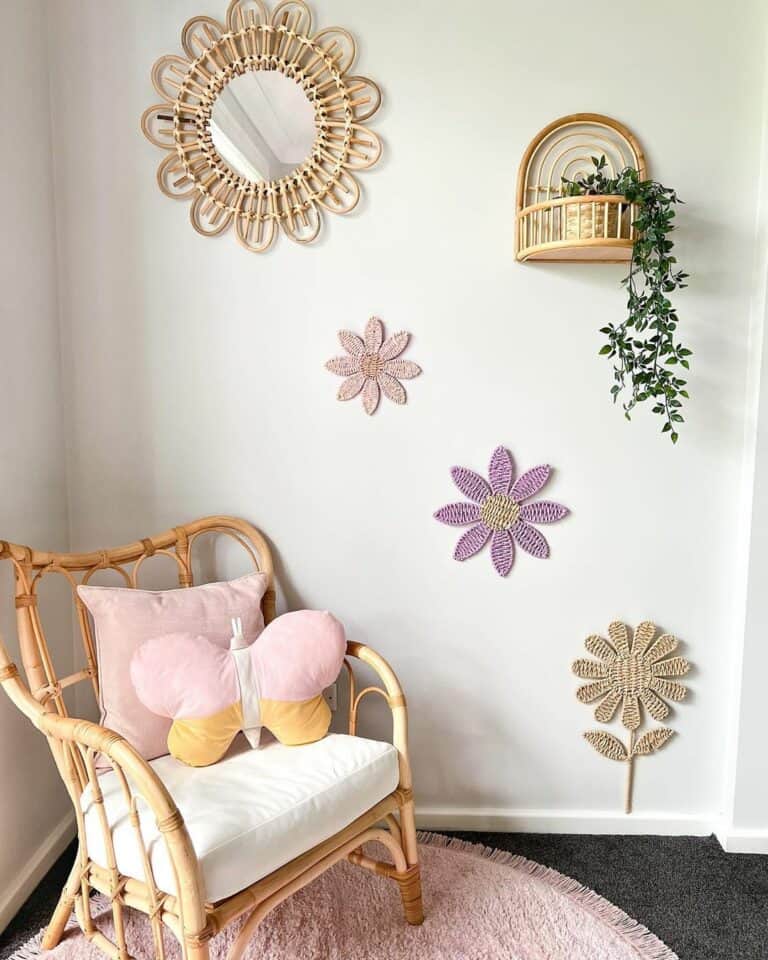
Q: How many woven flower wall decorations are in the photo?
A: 3